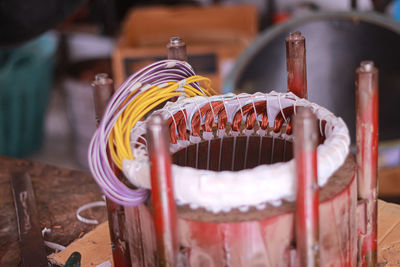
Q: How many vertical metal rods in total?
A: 6